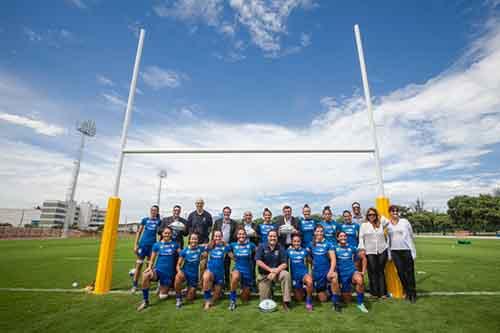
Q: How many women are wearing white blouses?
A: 2